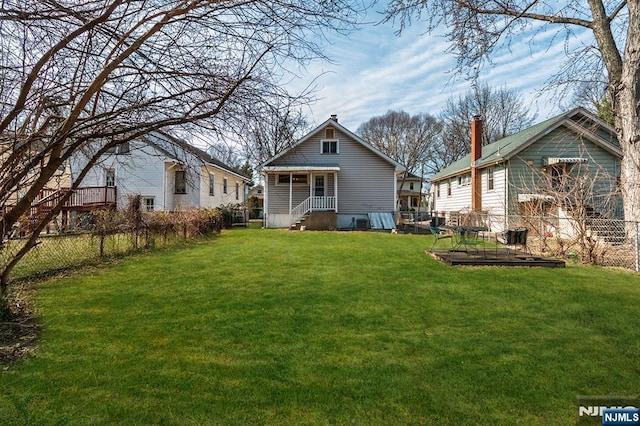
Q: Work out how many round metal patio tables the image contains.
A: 1